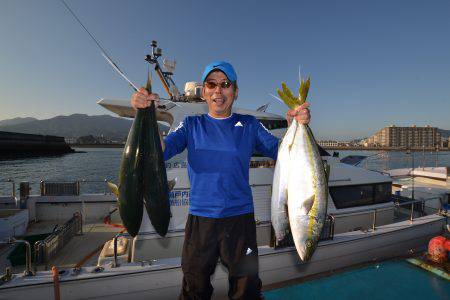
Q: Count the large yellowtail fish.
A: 4